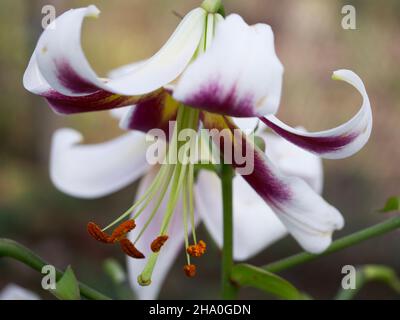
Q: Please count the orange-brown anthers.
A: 6